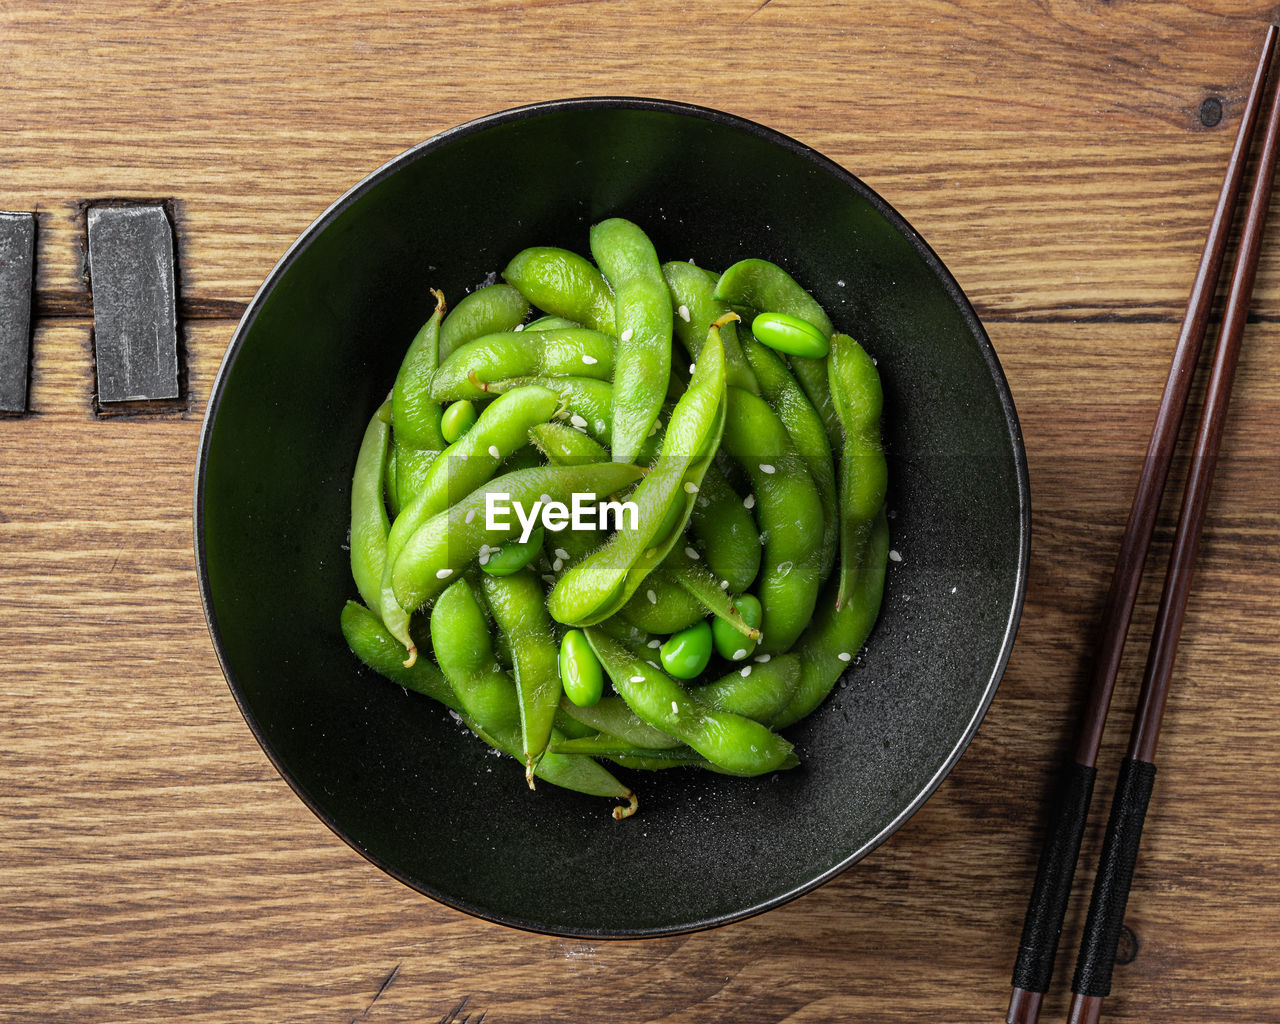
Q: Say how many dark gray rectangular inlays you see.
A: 2